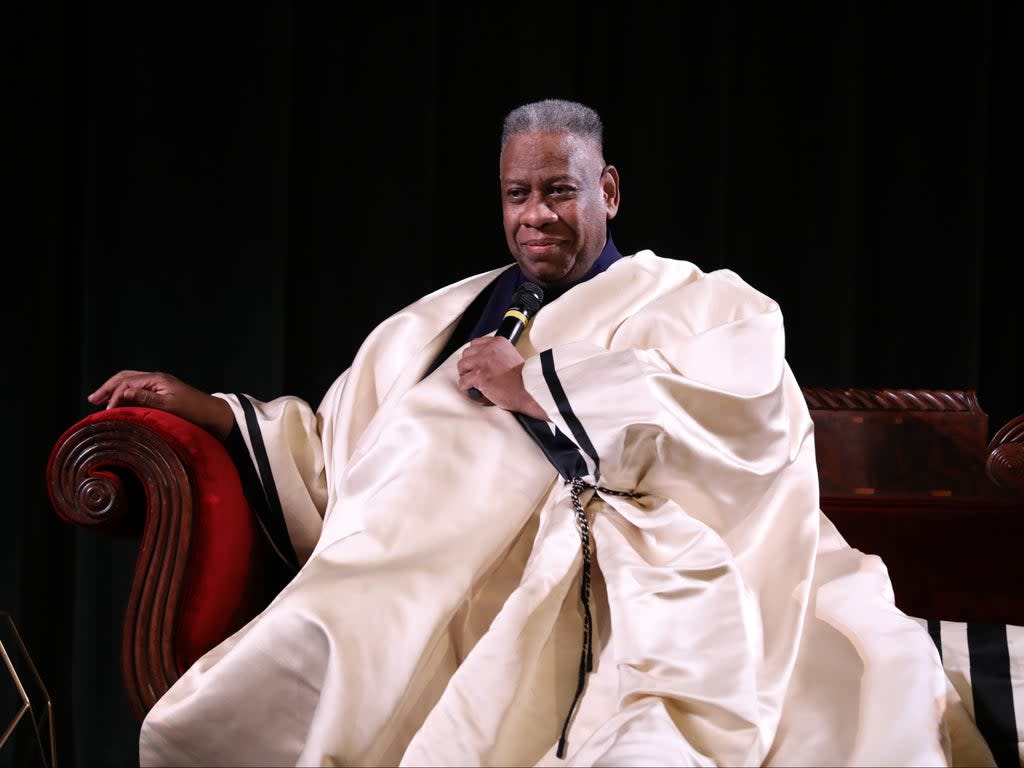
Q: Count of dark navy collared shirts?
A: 1